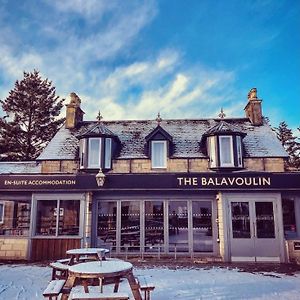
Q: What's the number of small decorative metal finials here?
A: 3